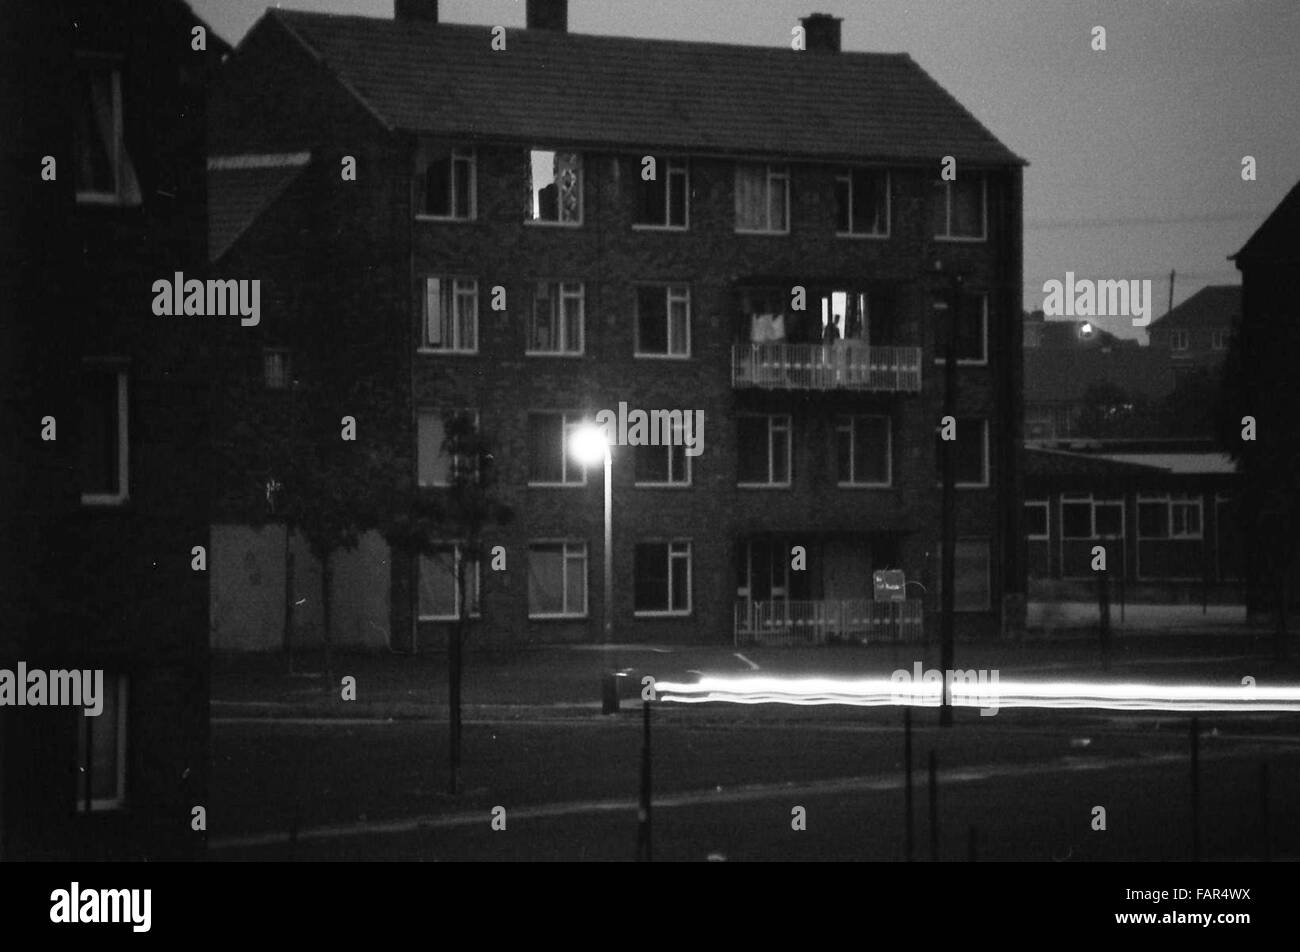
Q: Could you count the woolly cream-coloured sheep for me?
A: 0